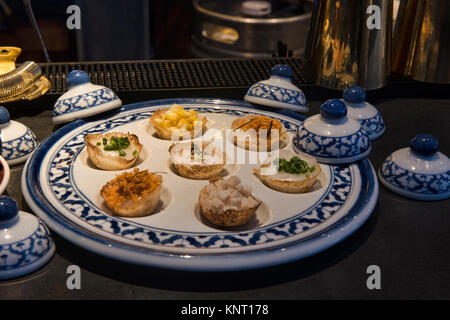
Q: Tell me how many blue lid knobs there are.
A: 7